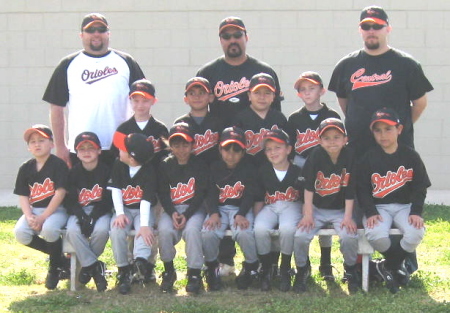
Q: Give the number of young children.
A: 12